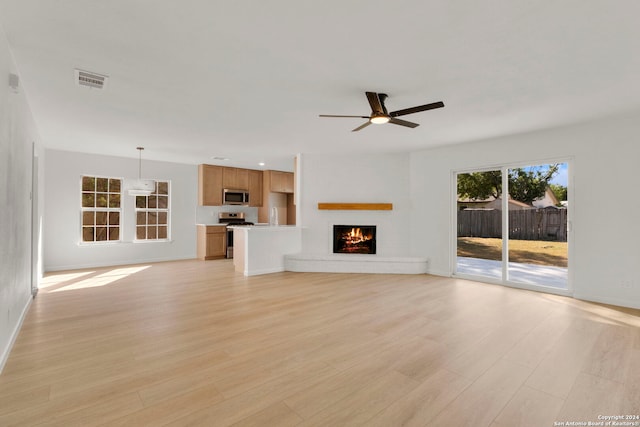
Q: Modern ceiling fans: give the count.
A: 1